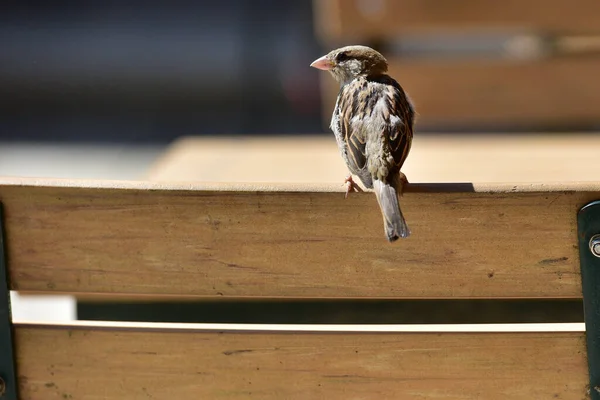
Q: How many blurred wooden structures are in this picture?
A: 2